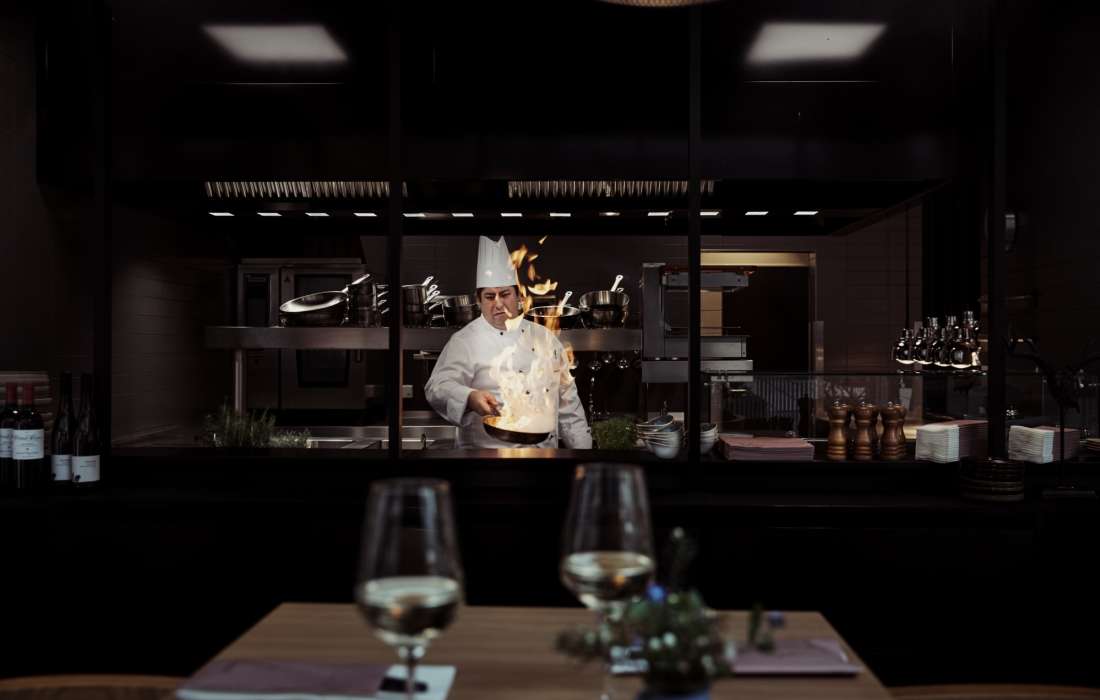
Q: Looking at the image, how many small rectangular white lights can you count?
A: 13